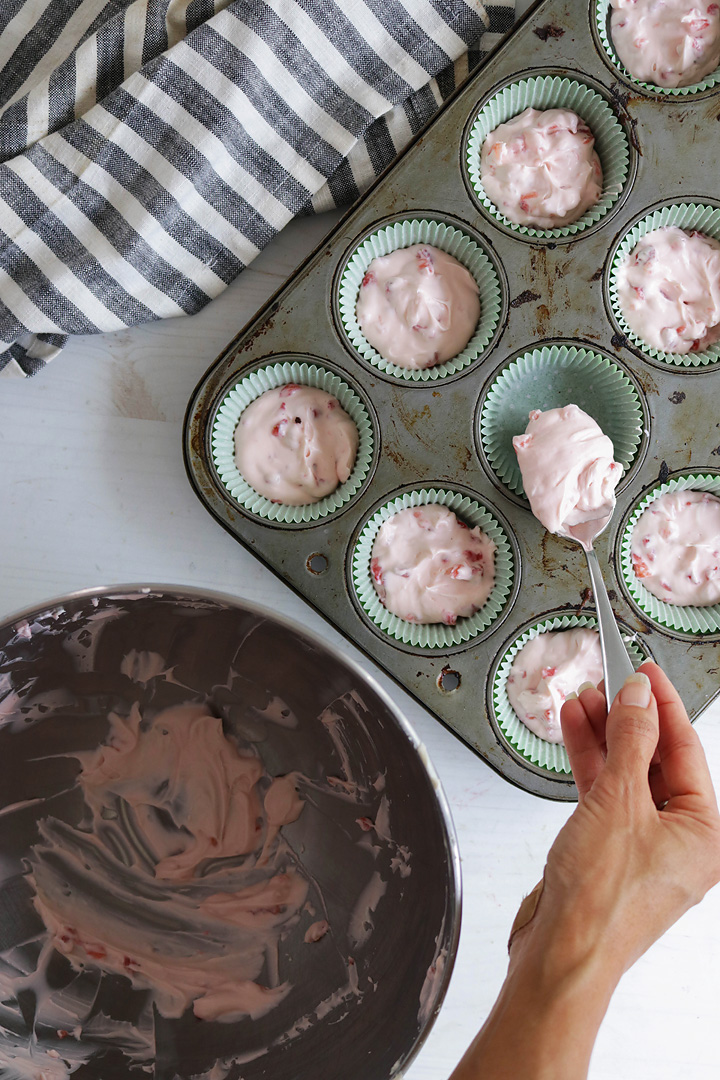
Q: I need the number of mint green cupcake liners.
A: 9